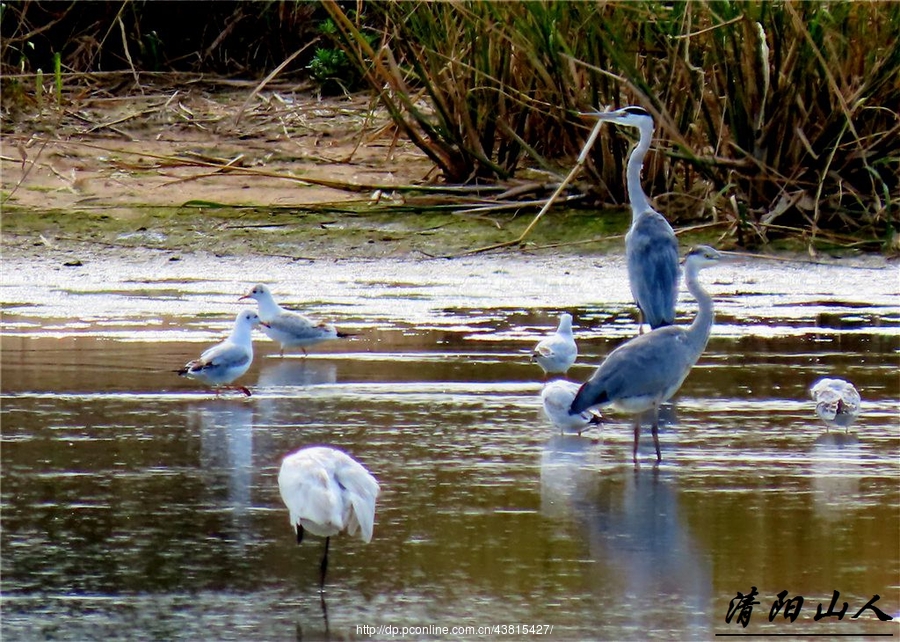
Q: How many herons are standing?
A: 2